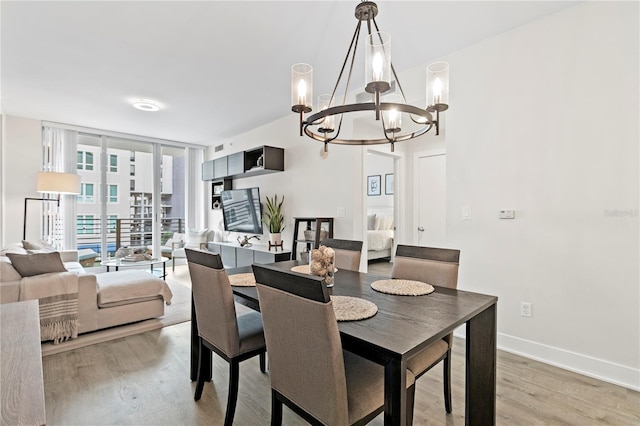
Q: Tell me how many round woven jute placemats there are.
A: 4